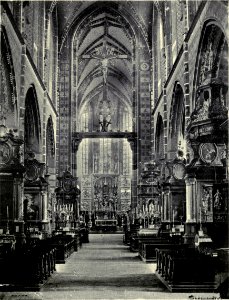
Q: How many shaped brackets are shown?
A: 2